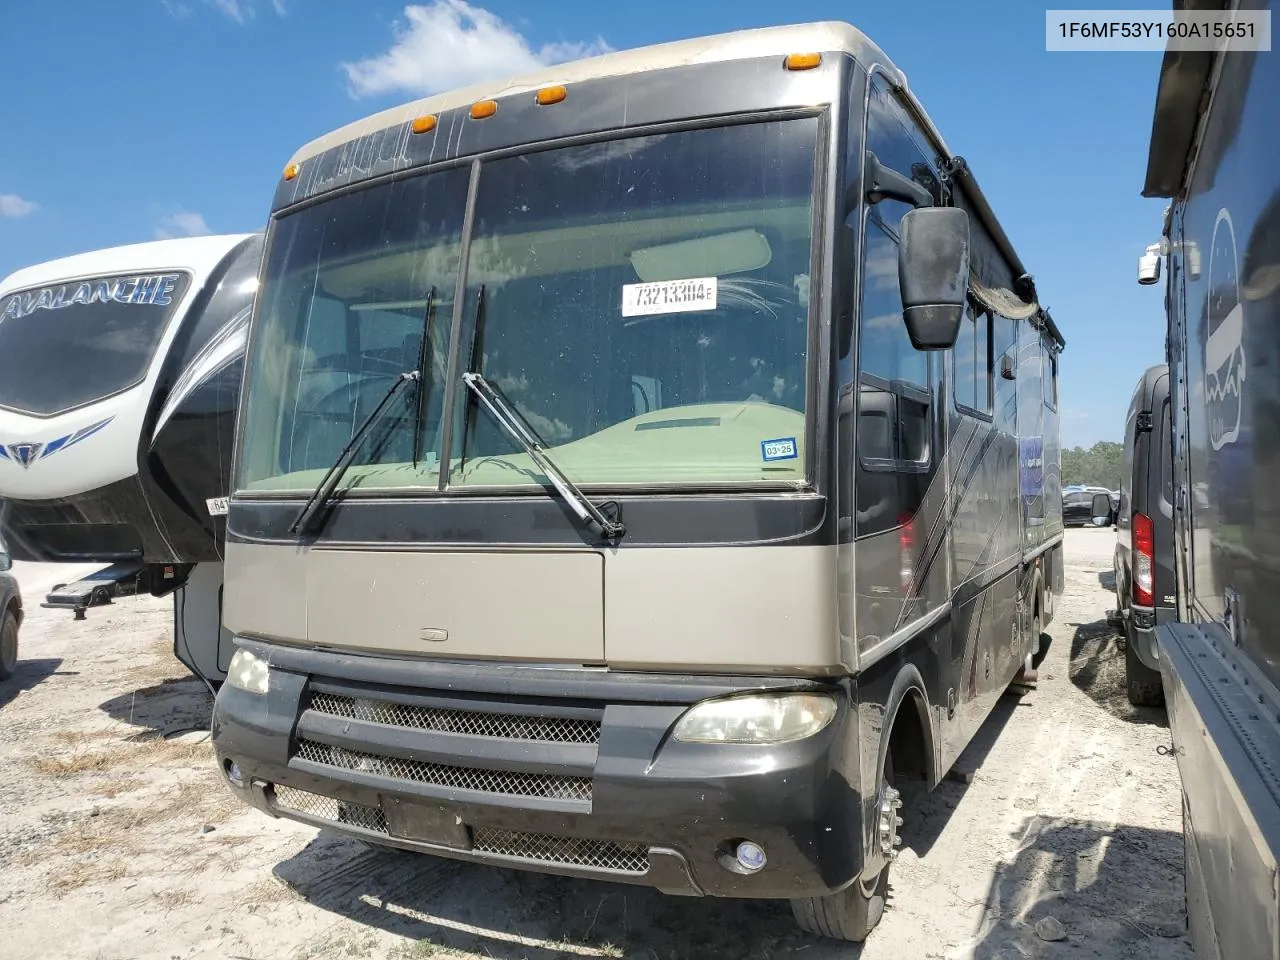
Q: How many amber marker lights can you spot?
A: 5